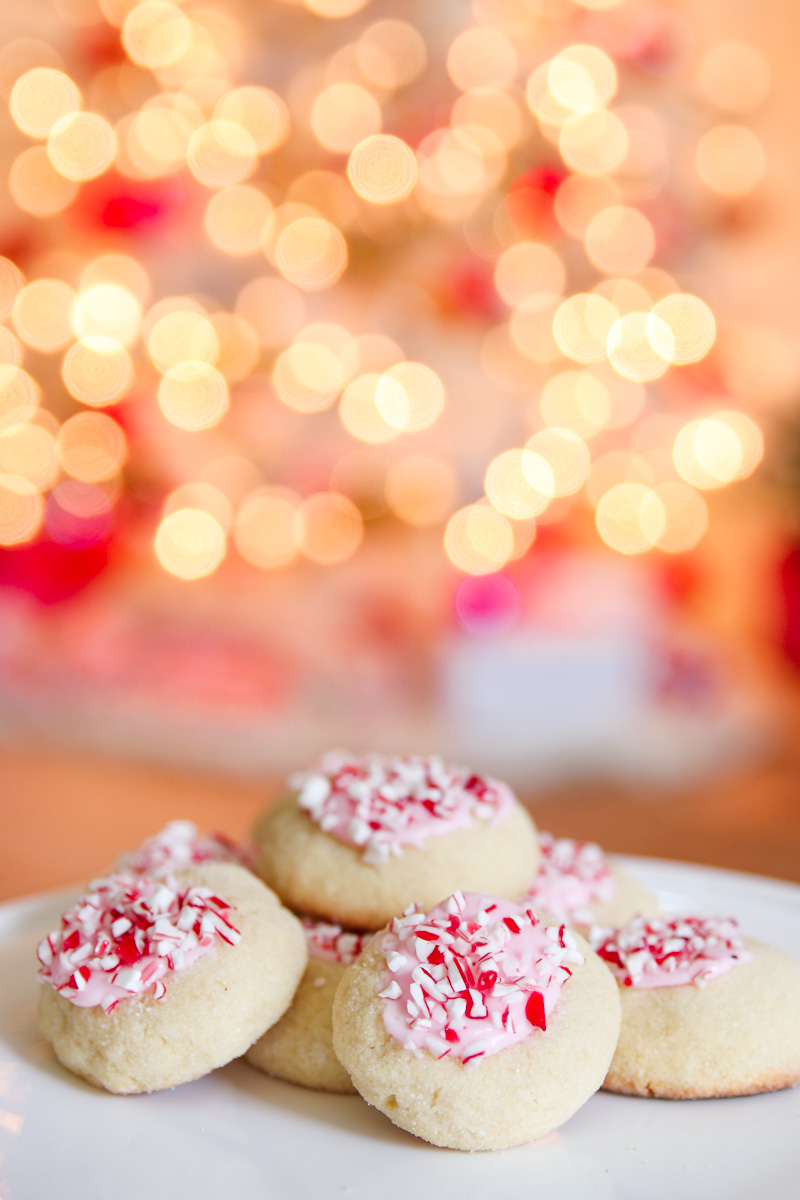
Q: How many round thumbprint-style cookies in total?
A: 7